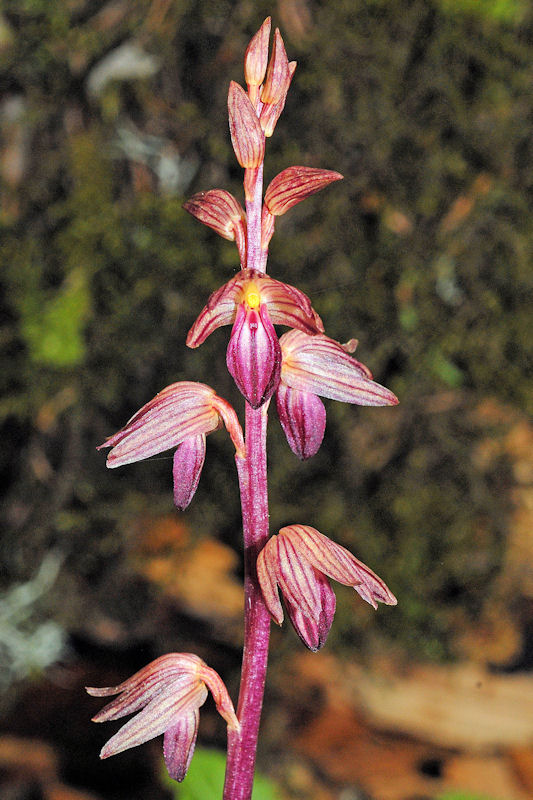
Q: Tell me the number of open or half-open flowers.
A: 5